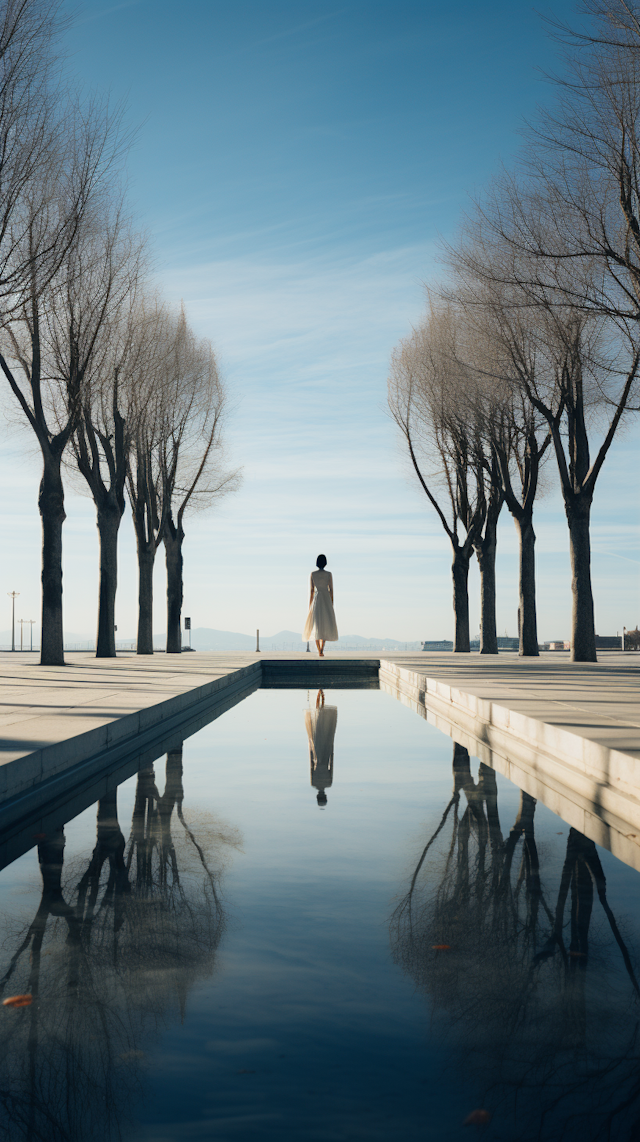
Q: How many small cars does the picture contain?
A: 0